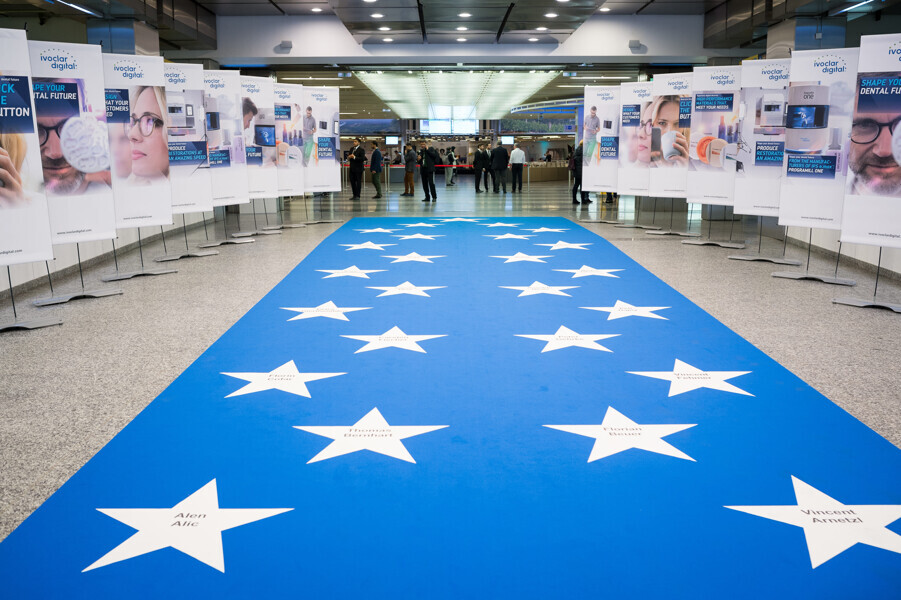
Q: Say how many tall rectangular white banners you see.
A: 15